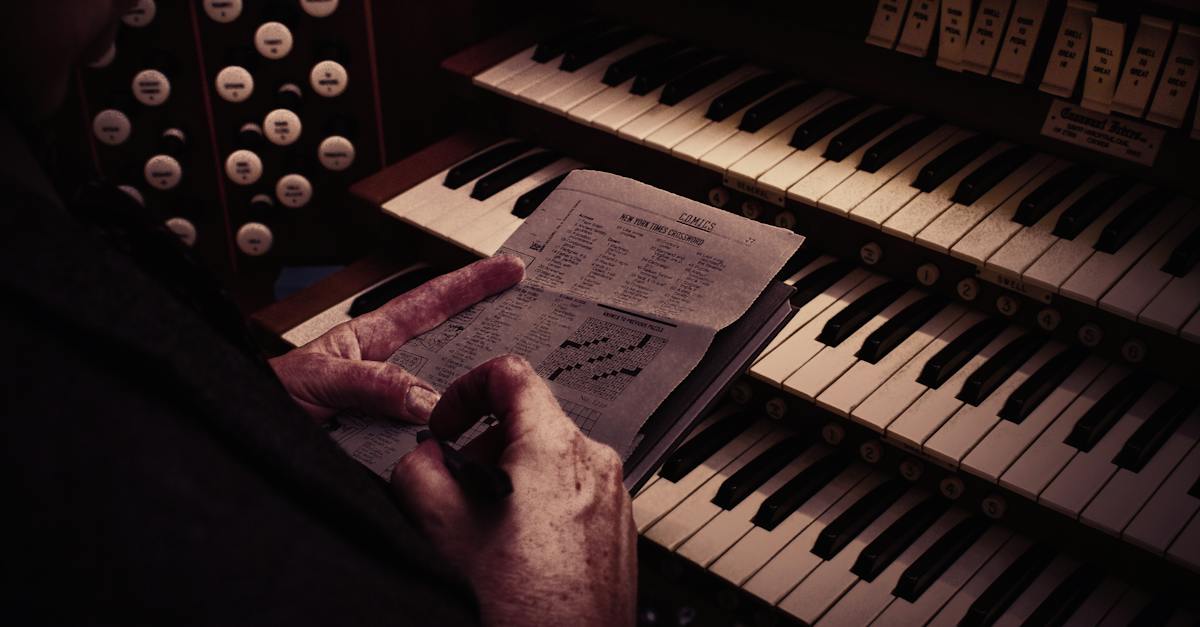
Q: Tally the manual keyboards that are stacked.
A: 3